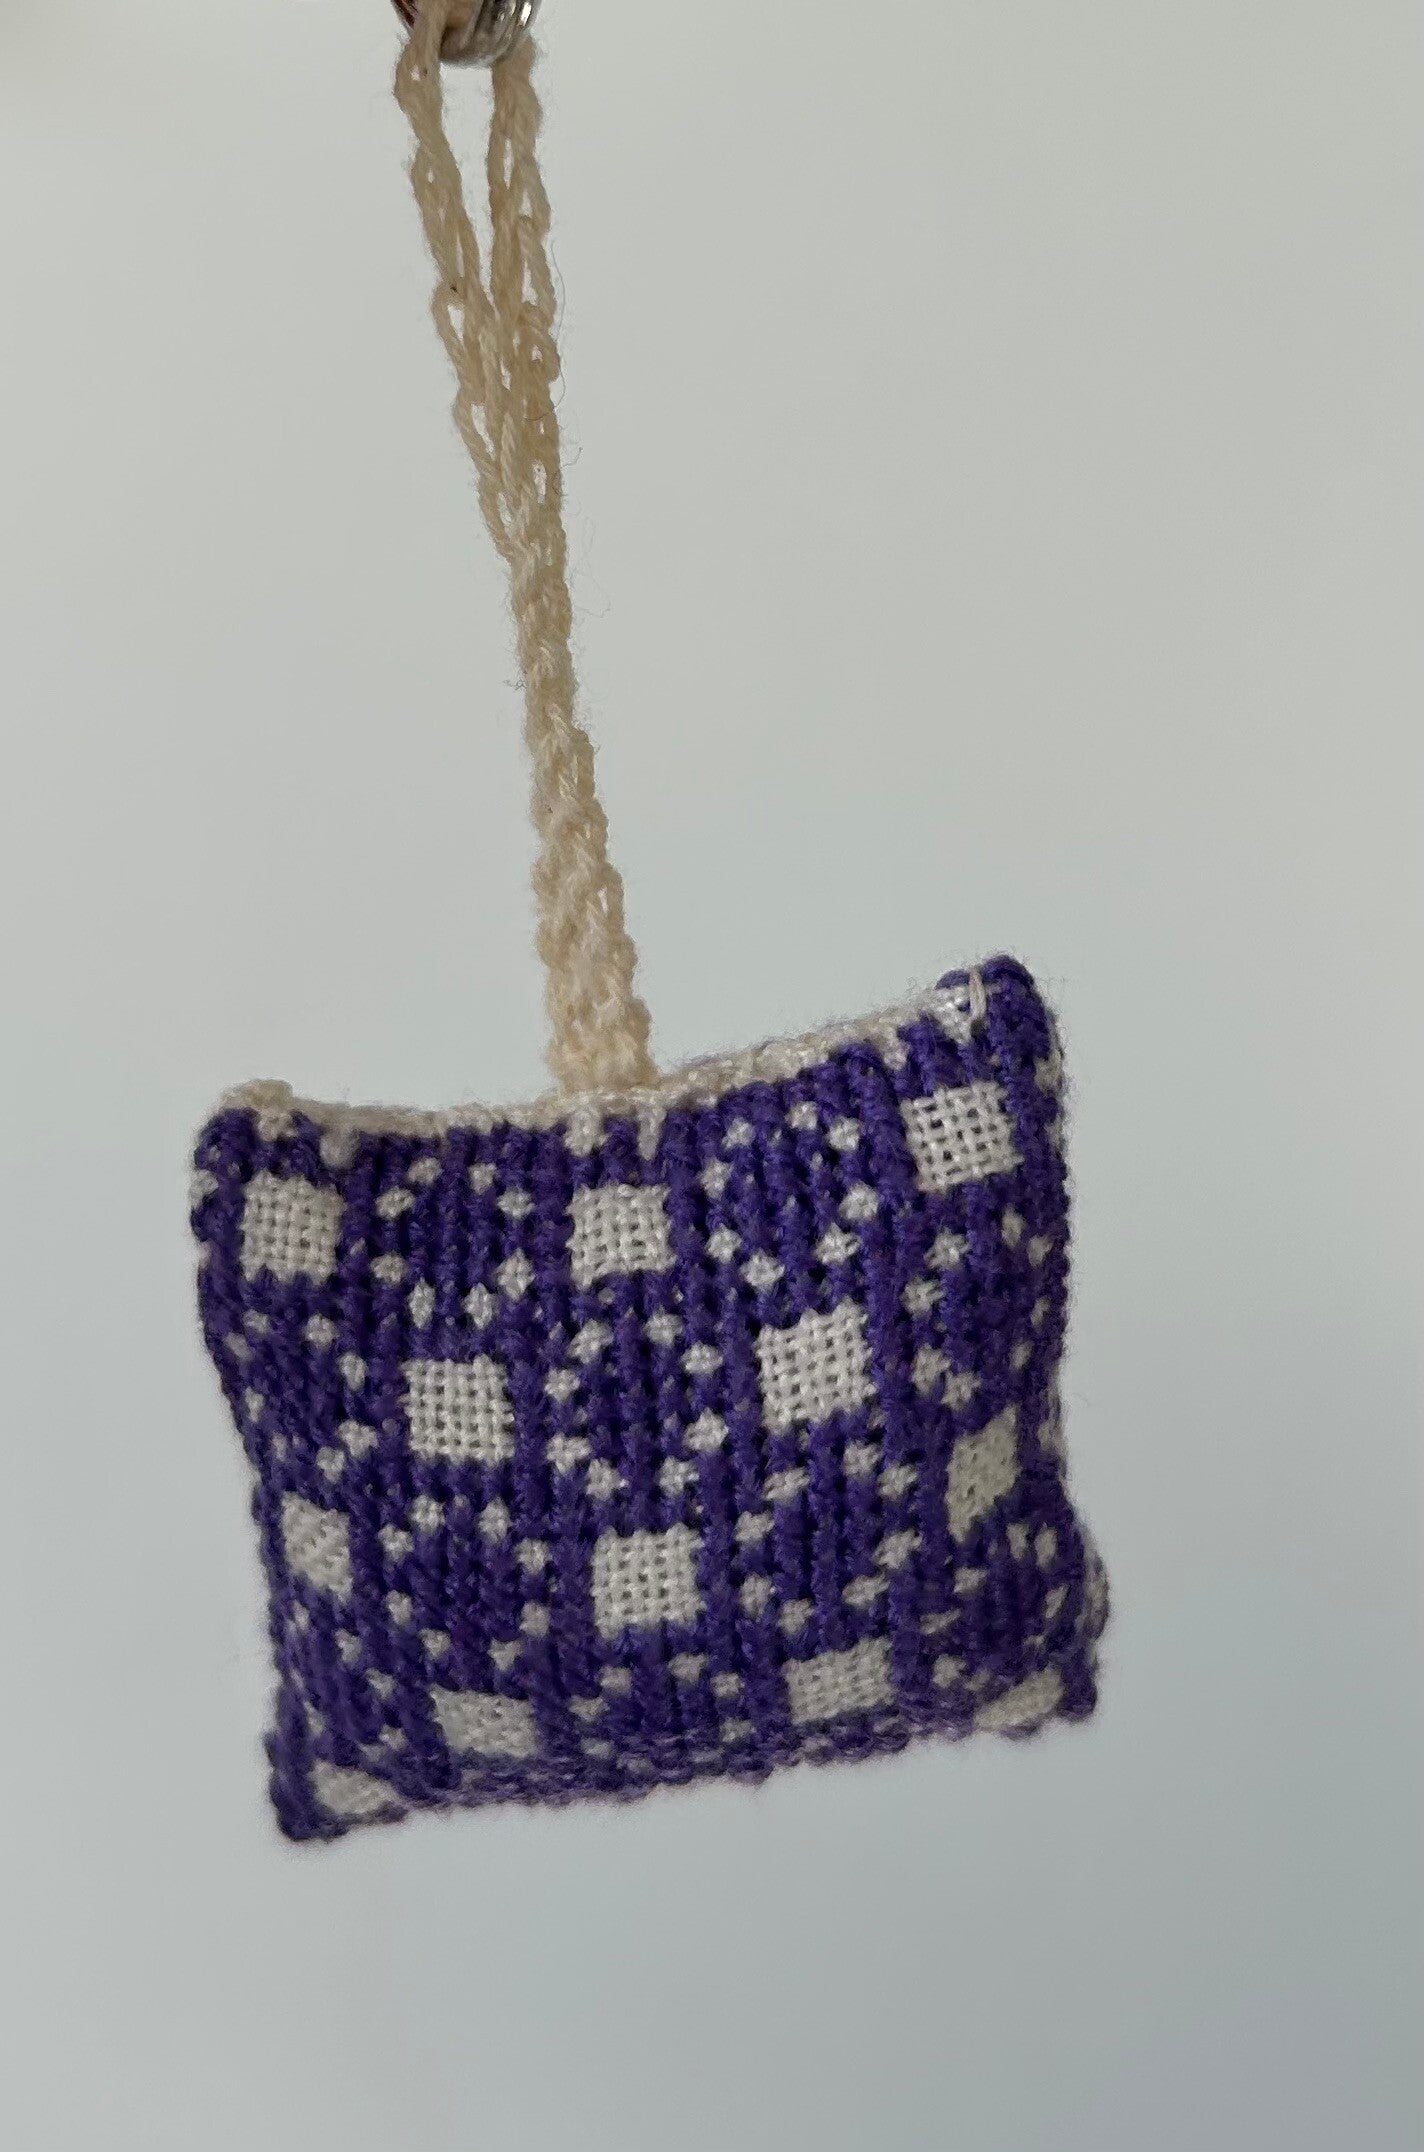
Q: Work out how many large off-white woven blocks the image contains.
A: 12